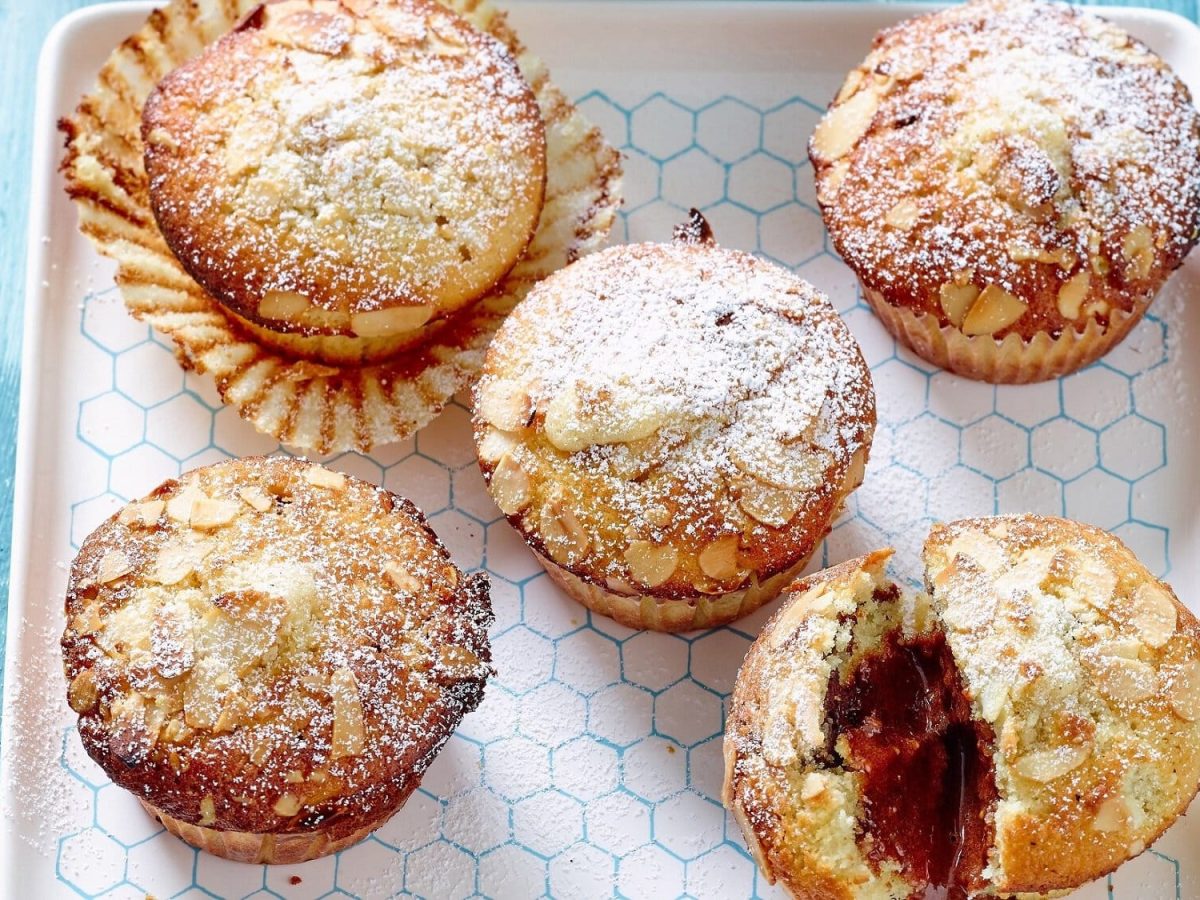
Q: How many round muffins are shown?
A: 5